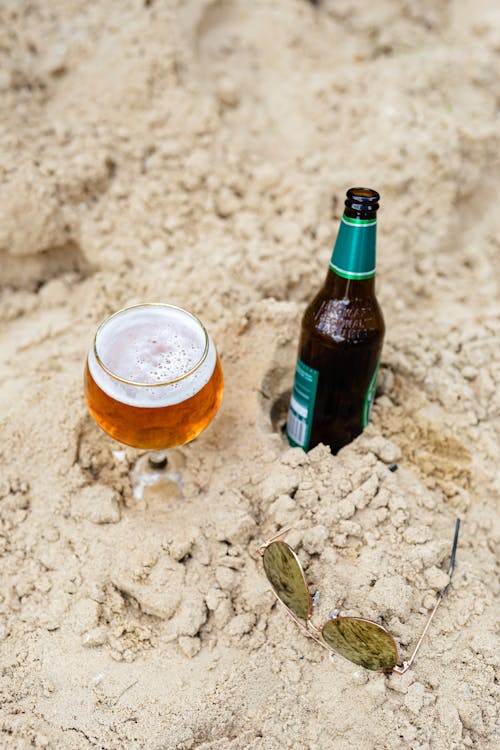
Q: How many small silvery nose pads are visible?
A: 2